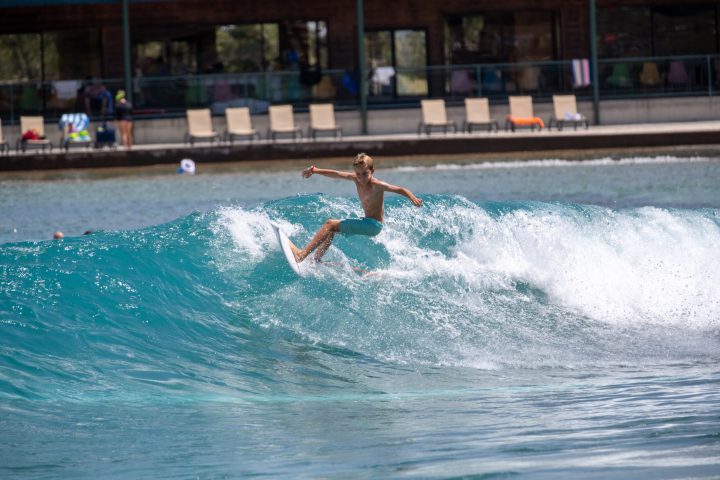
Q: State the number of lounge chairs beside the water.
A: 11